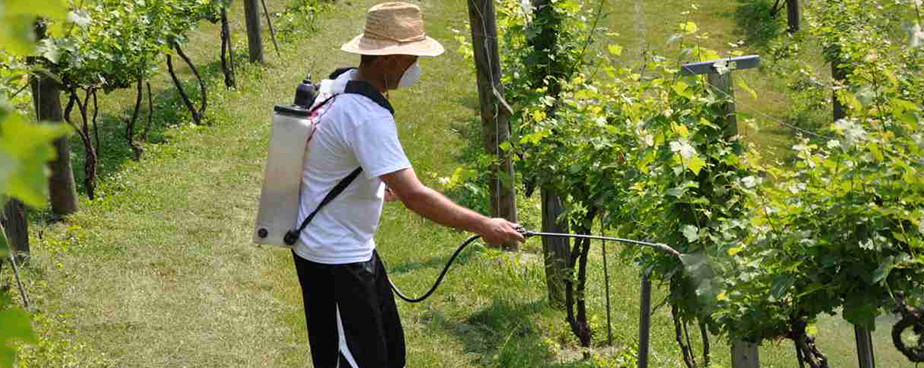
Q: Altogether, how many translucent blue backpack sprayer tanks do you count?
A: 0